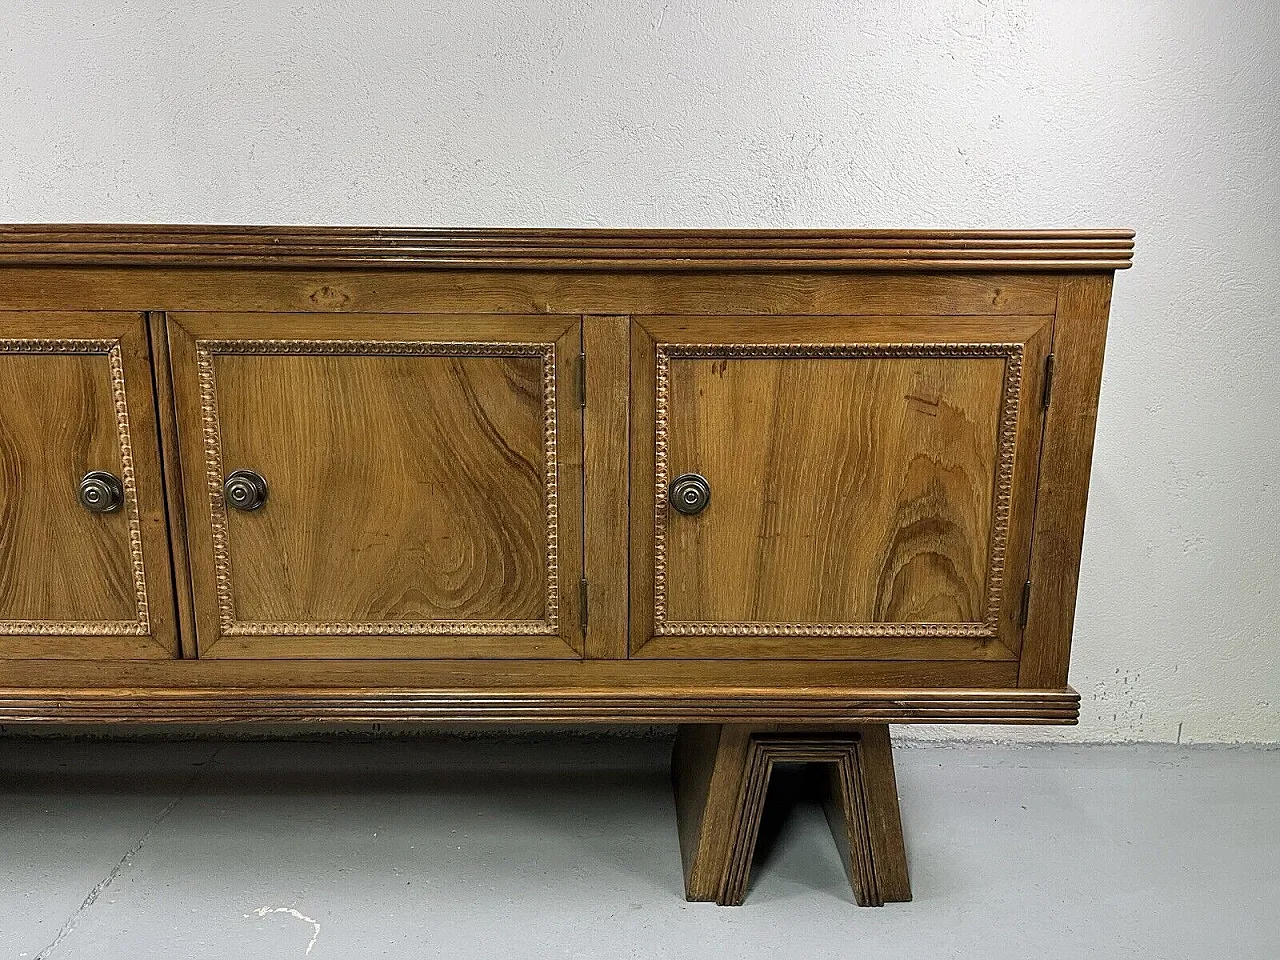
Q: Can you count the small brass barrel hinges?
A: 4